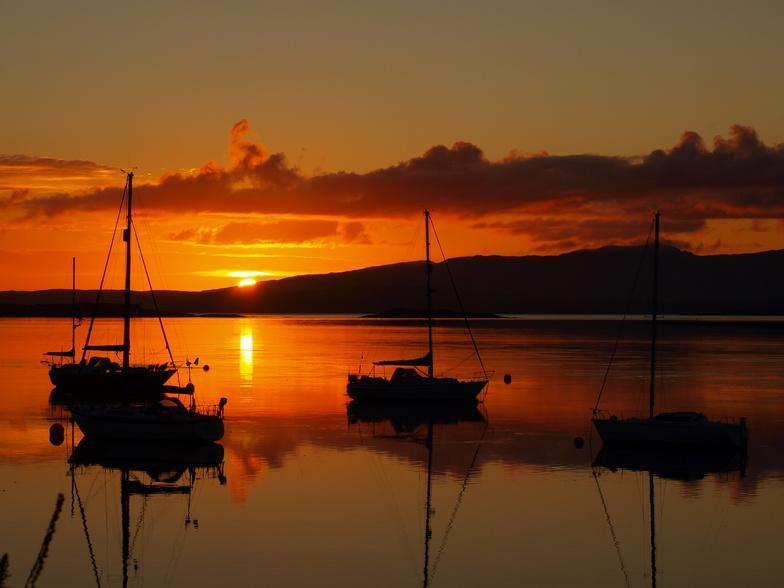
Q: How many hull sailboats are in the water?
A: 4